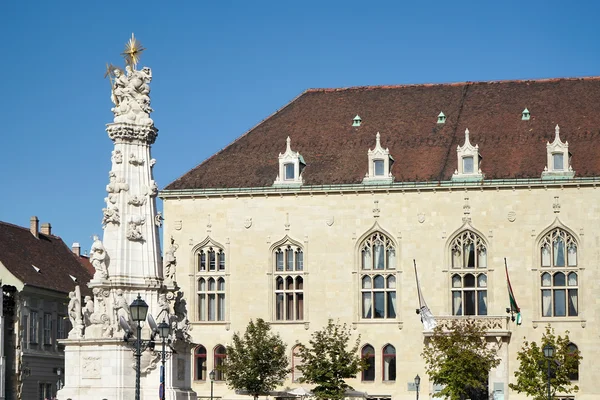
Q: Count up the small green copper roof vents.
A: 3